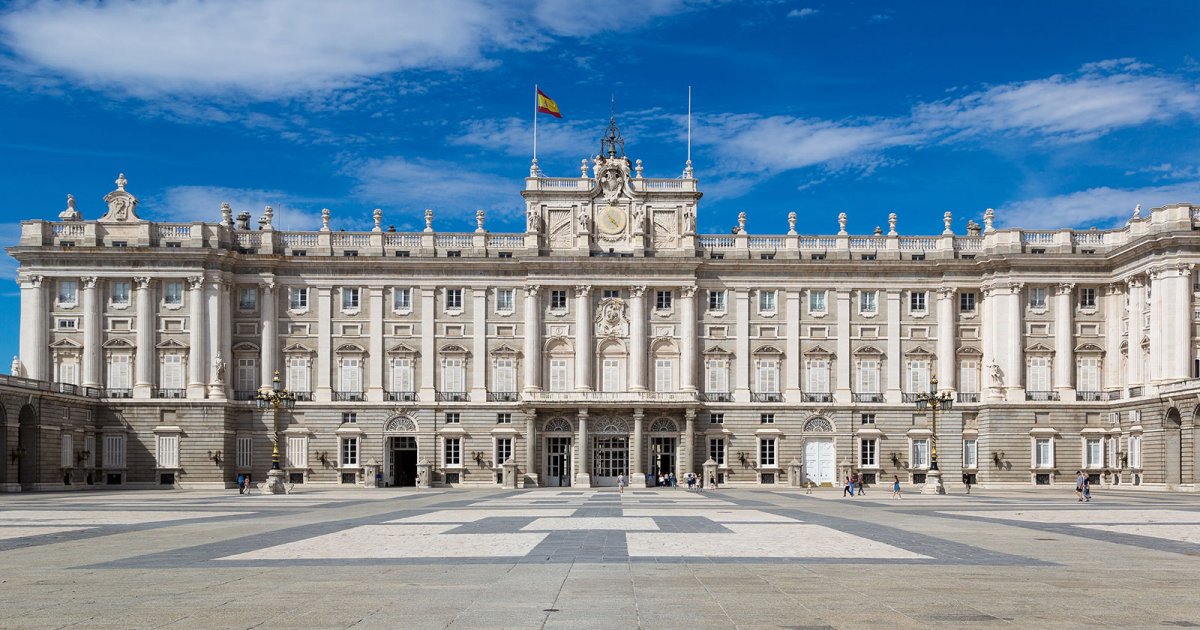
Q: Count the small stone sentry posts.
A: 6